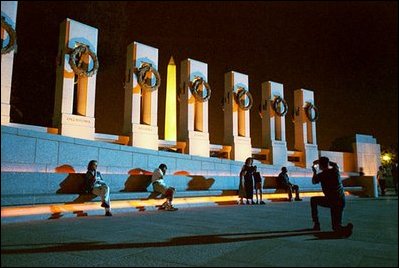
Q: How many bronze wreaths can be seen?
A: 7